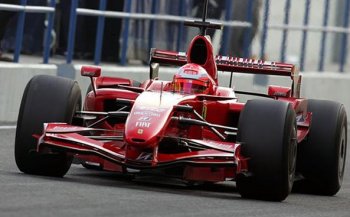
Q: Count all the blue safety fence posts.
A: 14